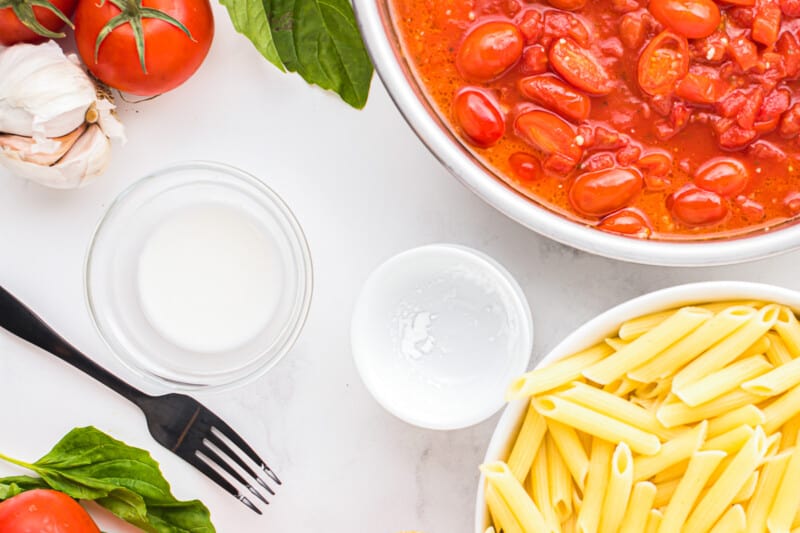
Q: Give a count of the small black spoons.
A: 0